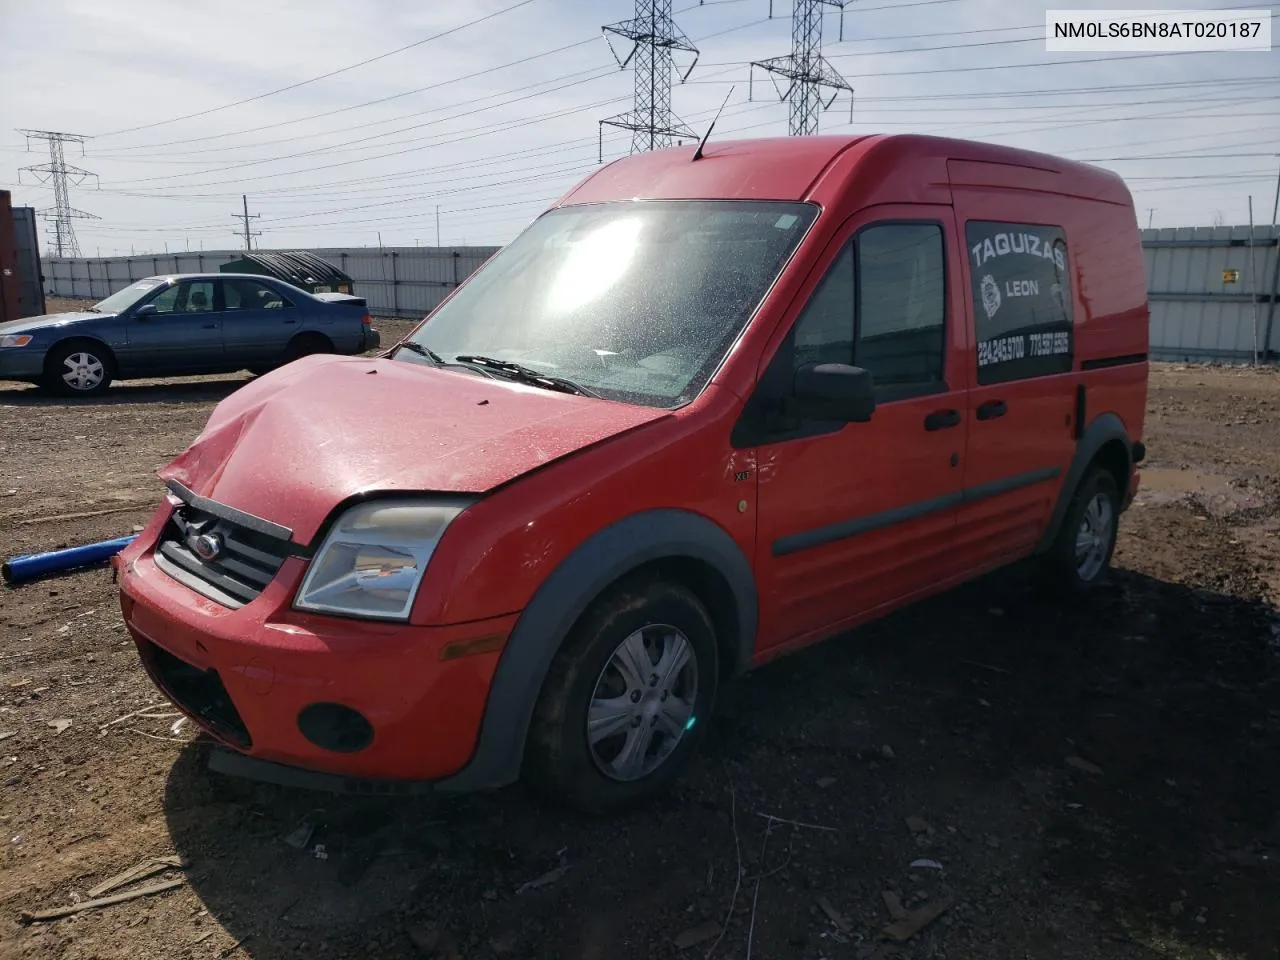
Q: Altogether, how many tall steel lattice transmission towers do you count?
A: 3